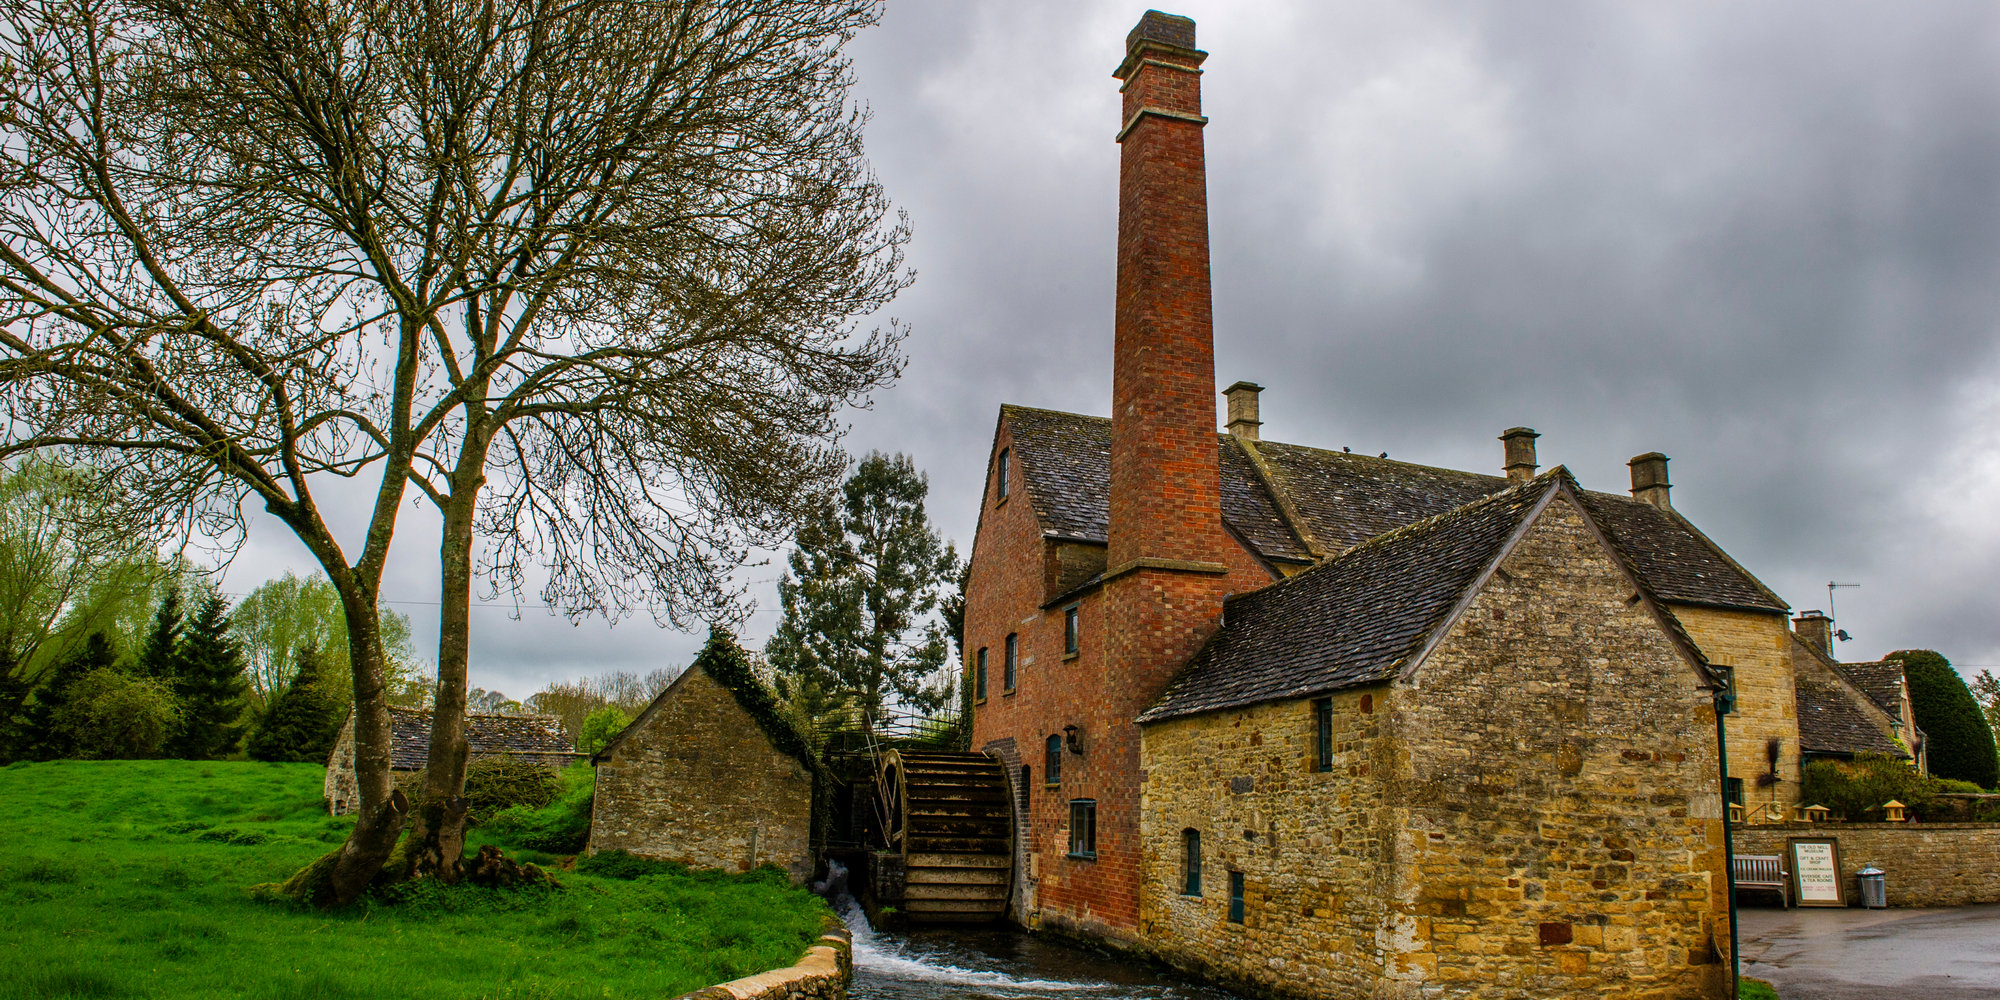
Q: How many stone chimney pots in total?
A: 4